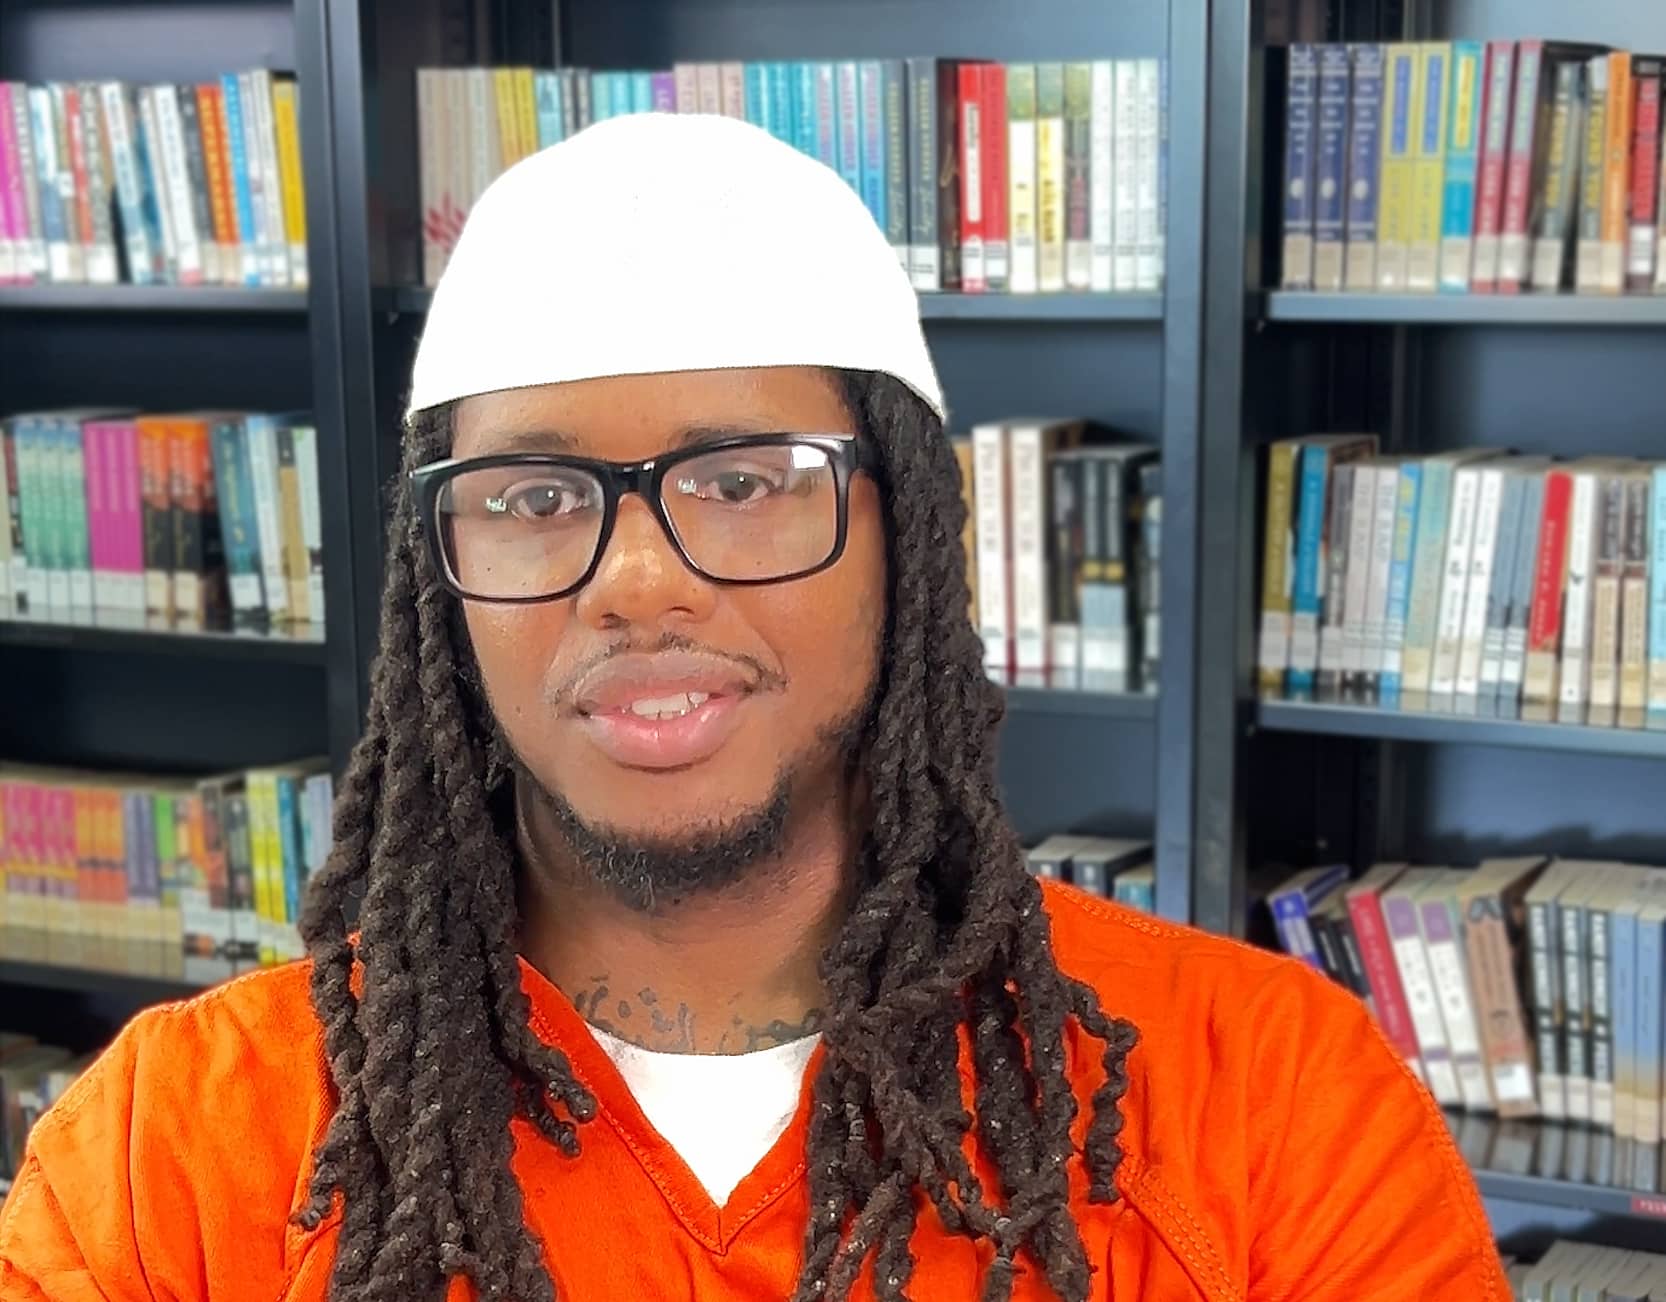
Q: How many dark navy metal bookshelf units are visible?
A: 3